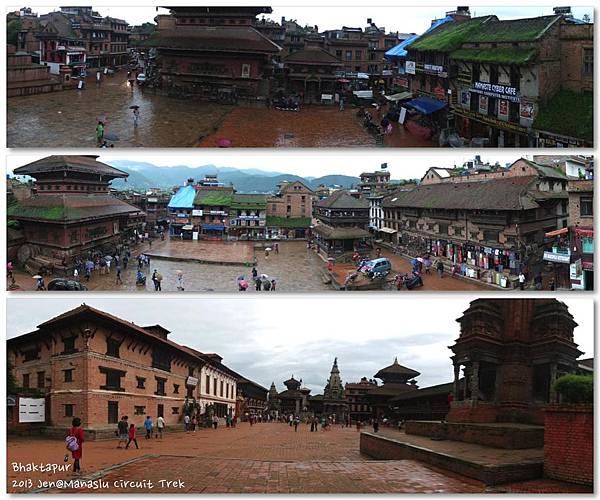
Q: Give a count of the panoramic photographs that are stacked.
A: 3